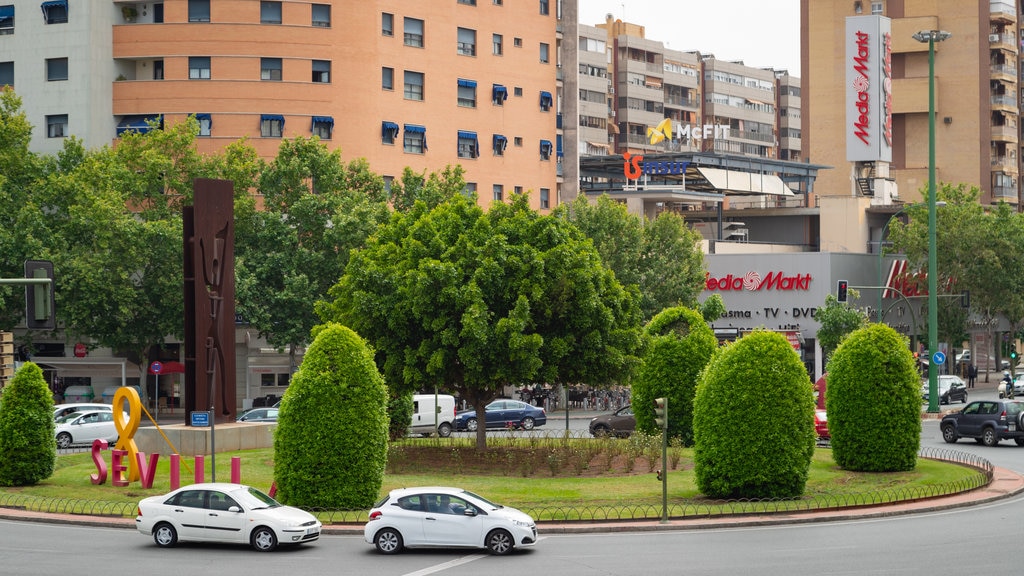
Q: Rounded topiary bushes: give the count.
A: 5